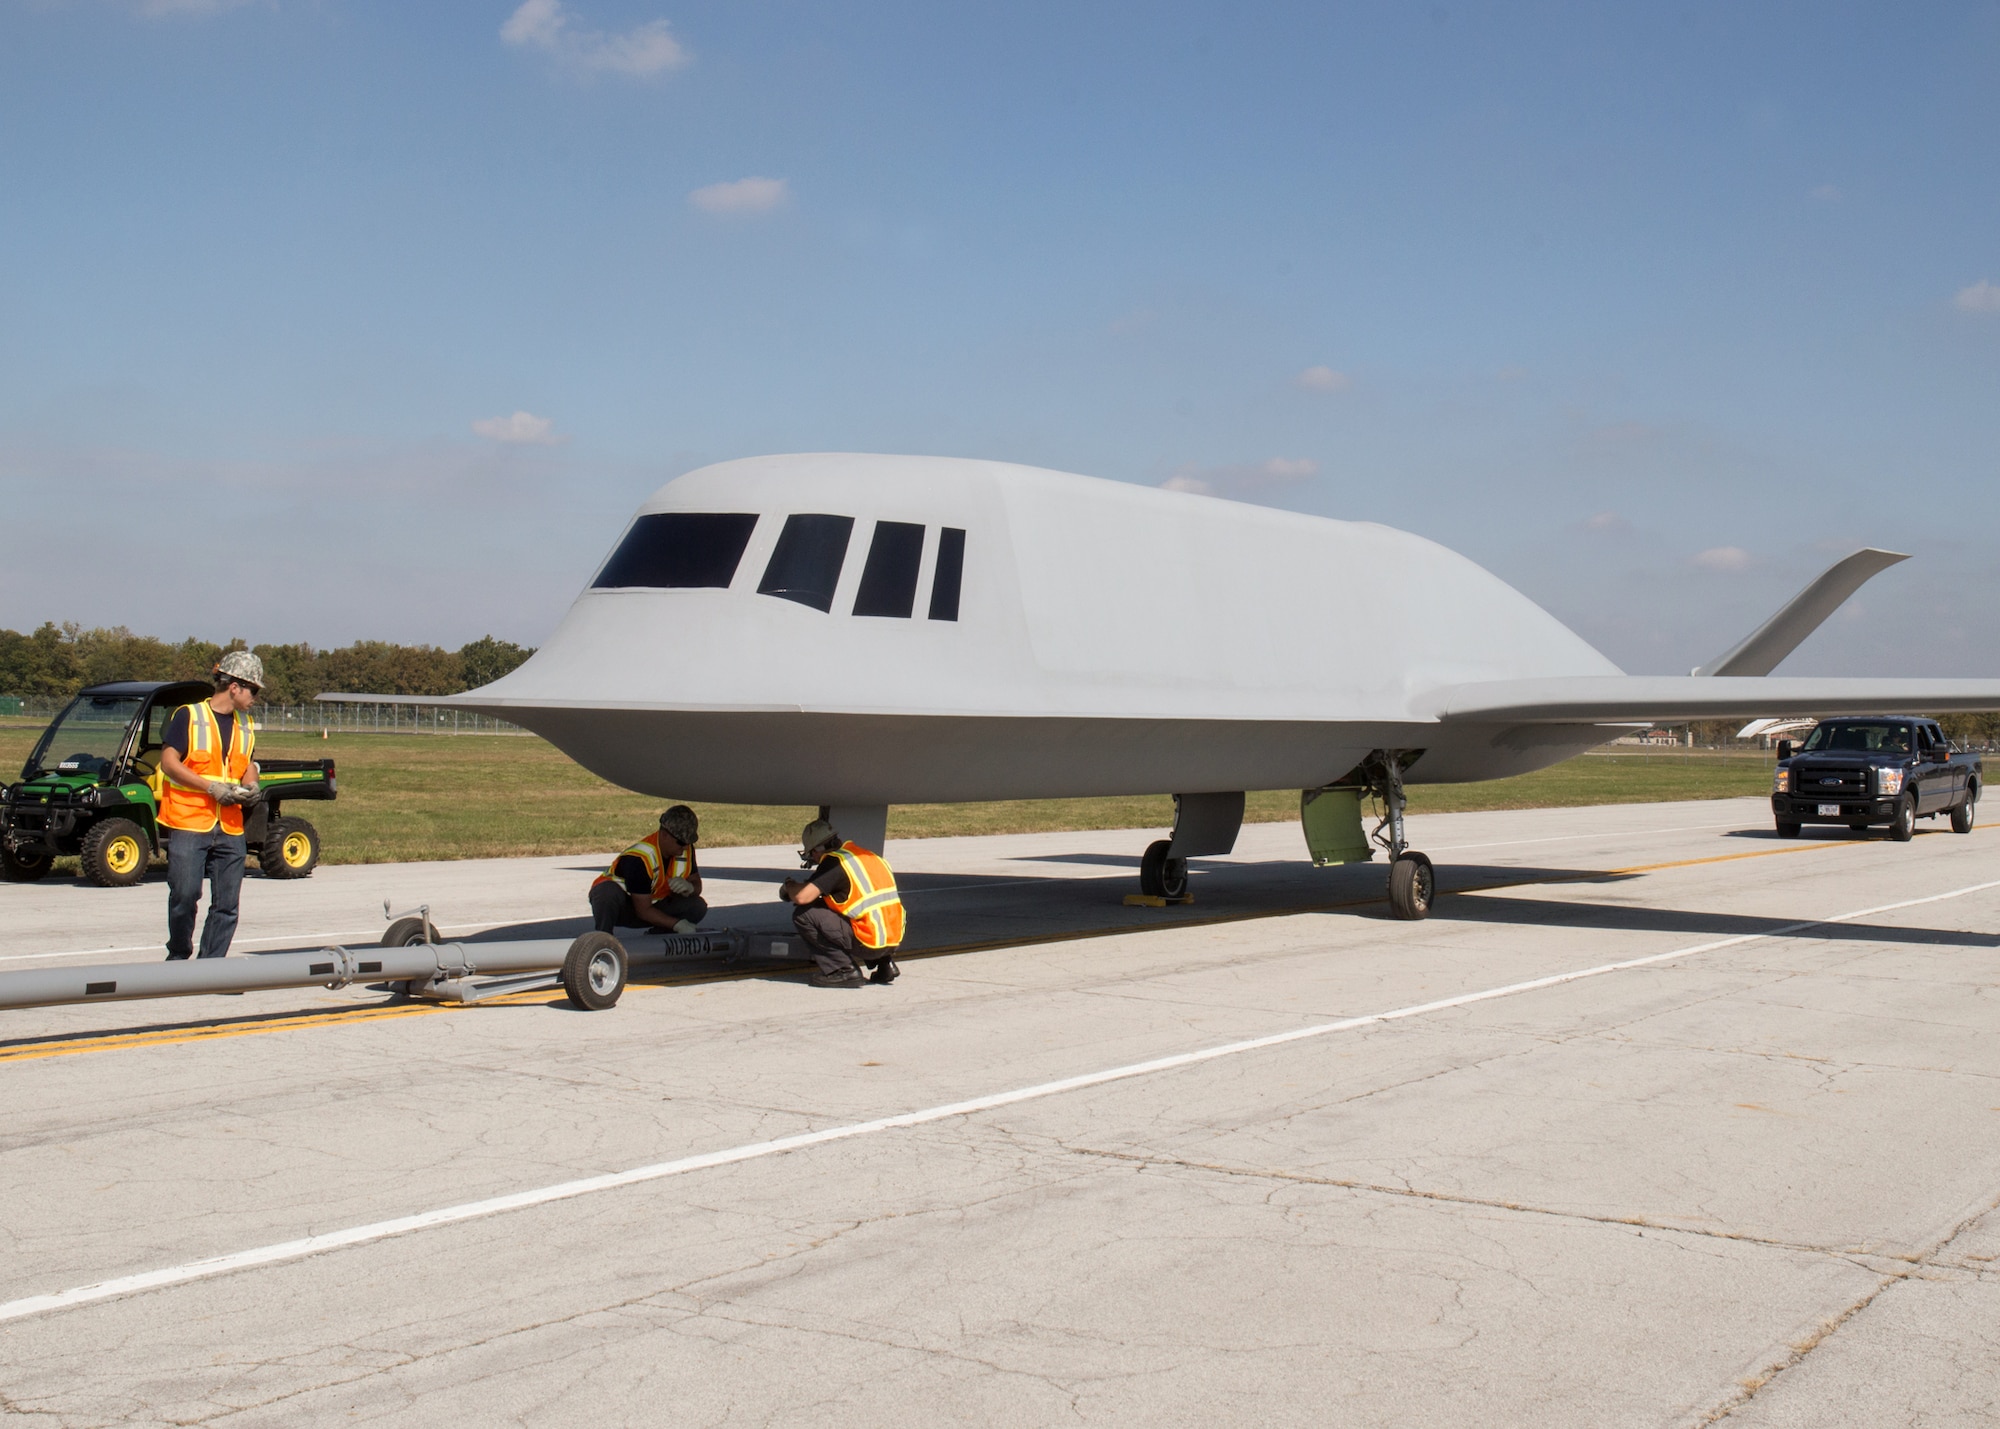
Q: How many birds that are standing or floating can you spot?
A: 0